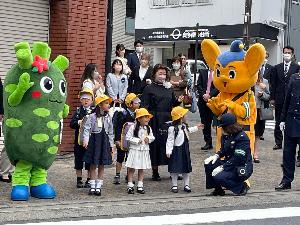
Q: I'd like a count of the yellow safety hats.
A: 5